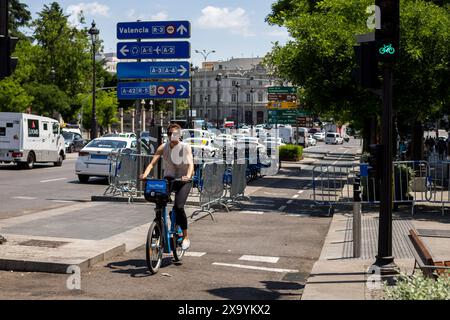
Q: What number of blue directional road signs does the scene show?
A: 4